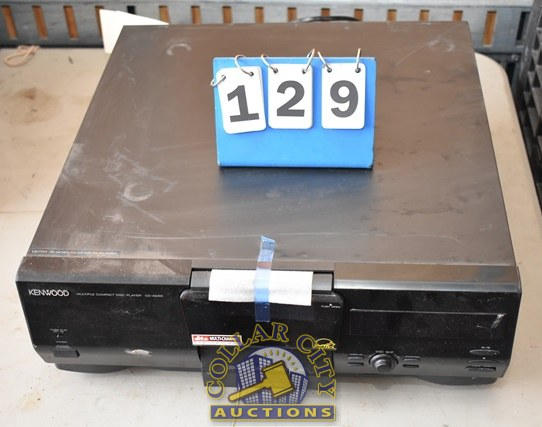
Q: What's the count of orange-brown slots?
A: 15